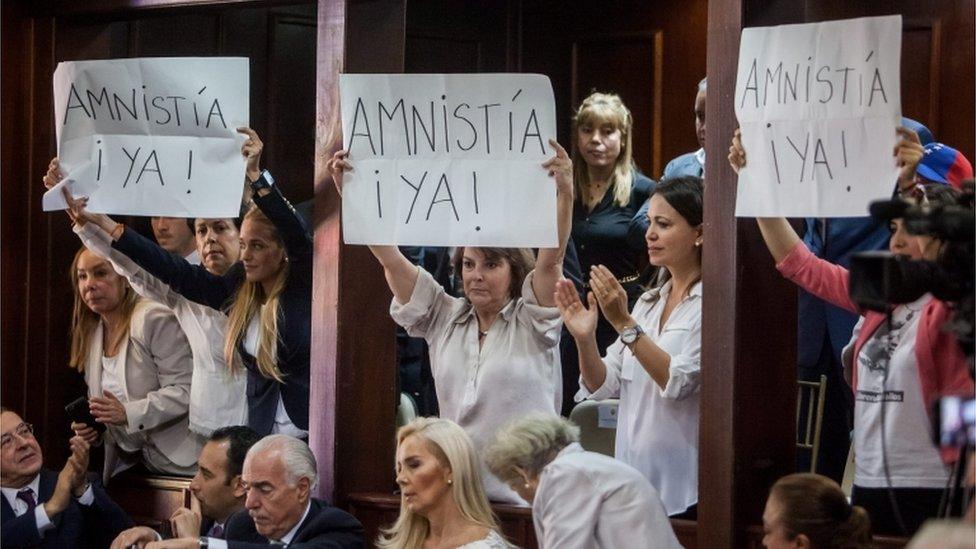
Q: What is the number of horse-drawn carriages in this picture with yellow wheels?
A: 0